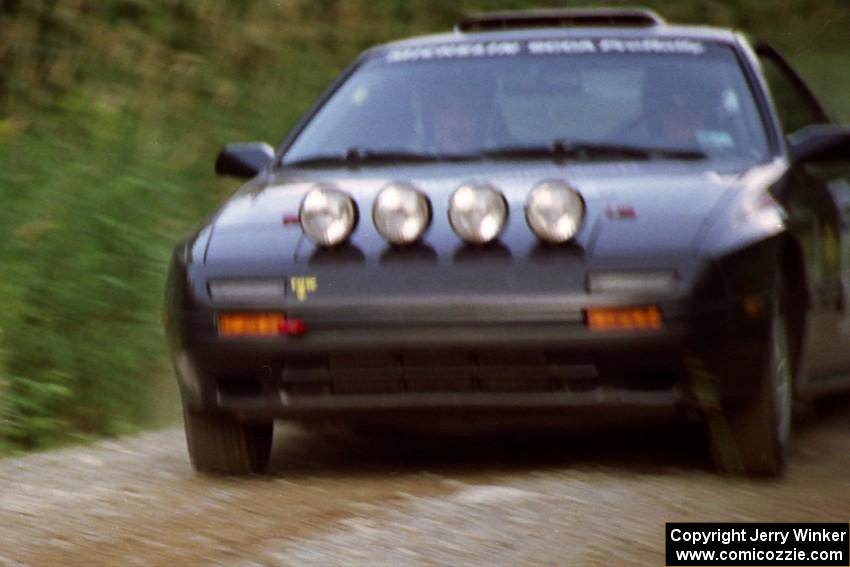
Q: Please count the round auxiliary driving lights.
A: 4